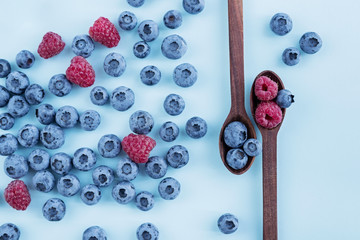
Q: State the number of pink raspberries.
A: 7